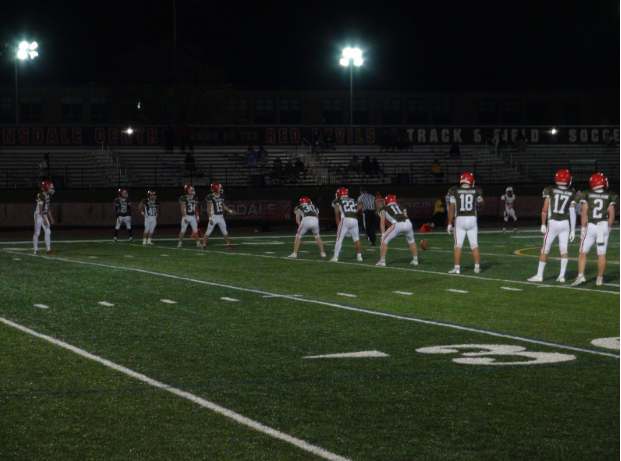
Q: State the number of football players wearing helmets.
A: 12